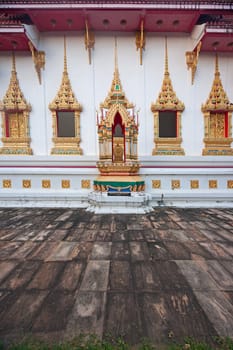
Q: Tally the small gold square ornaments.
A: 10